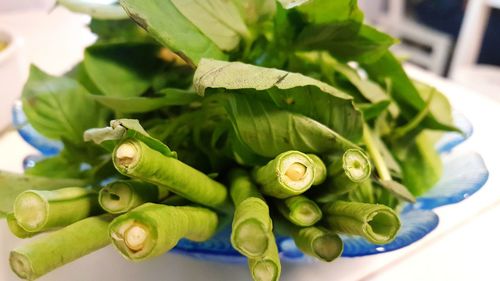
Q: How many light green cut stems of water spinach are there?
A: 12